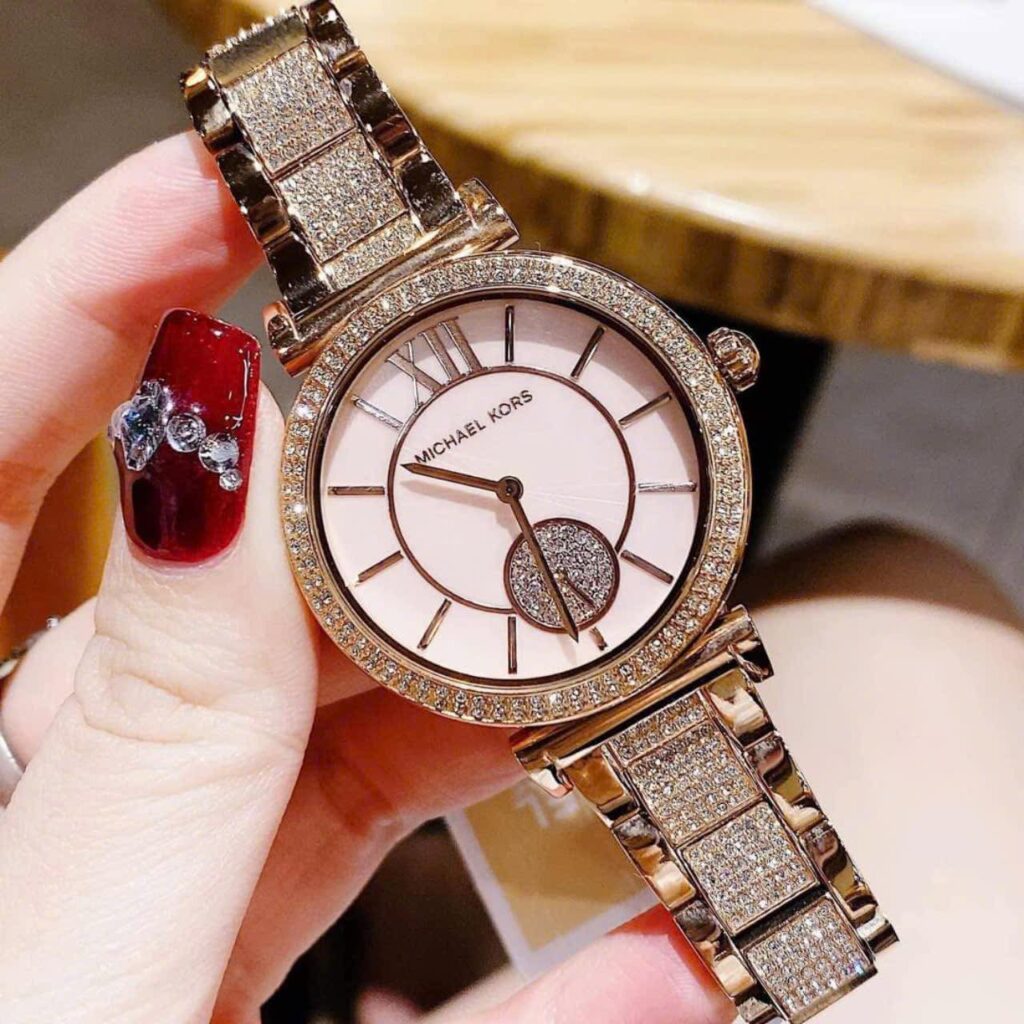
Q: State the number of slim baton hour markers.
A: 11